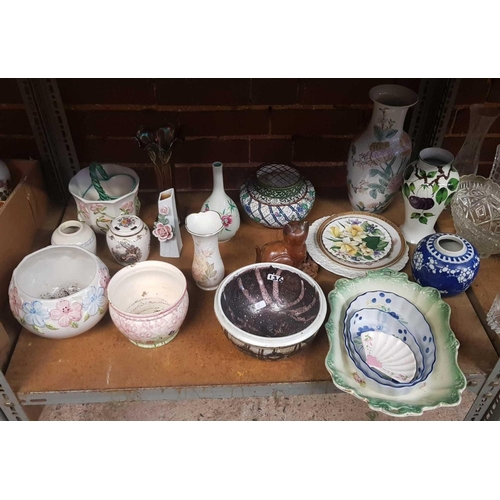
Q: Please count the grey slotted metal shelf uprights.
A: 4